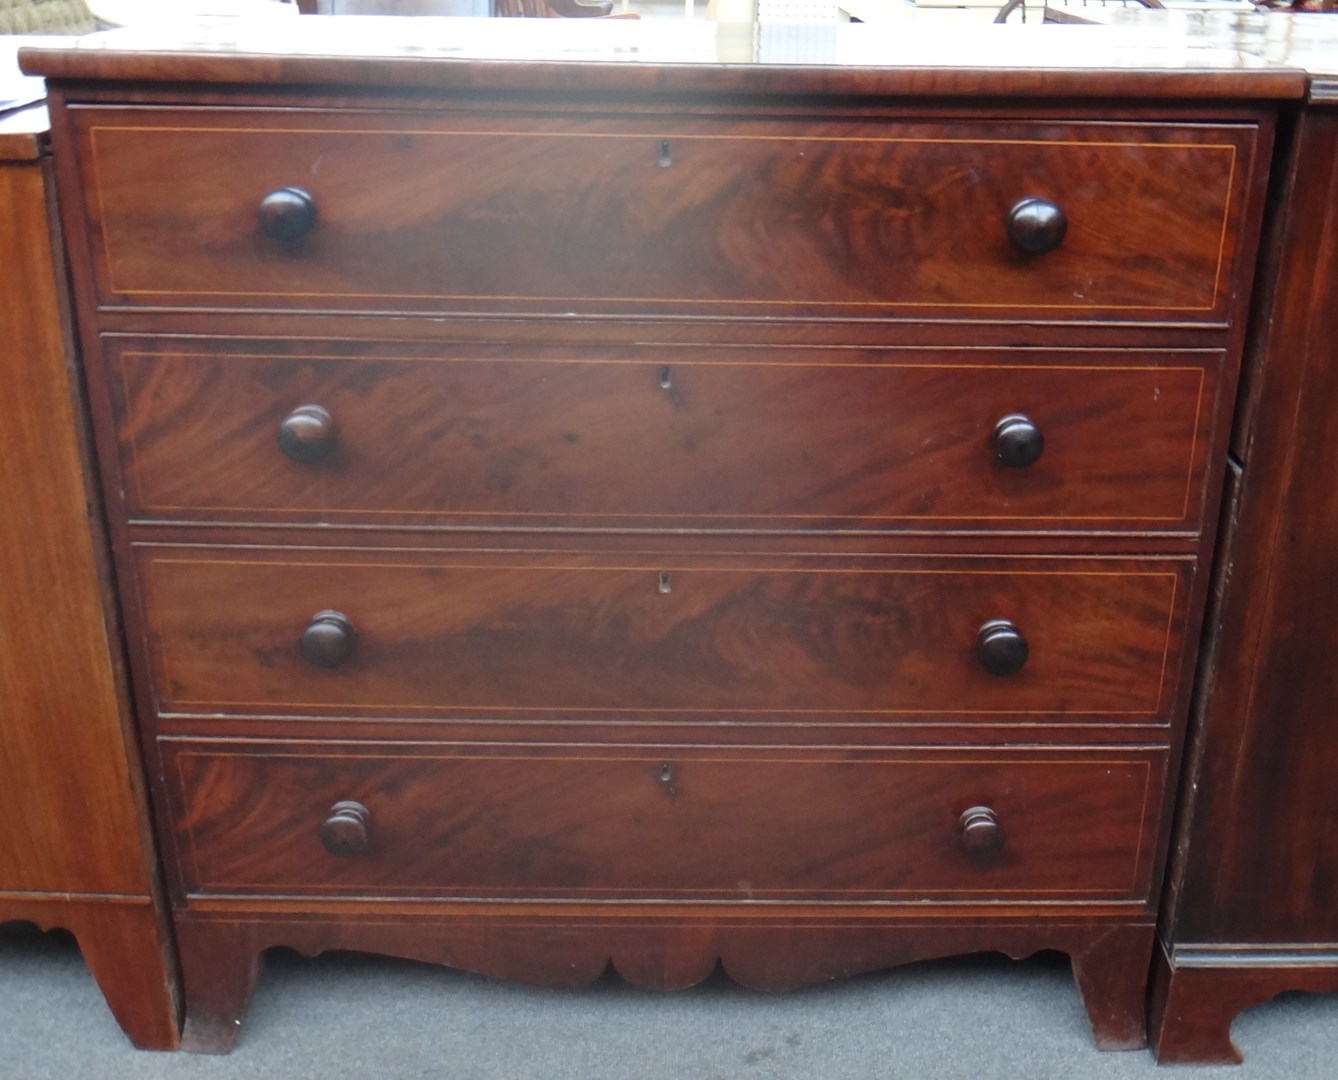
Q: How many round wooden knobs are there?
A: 8